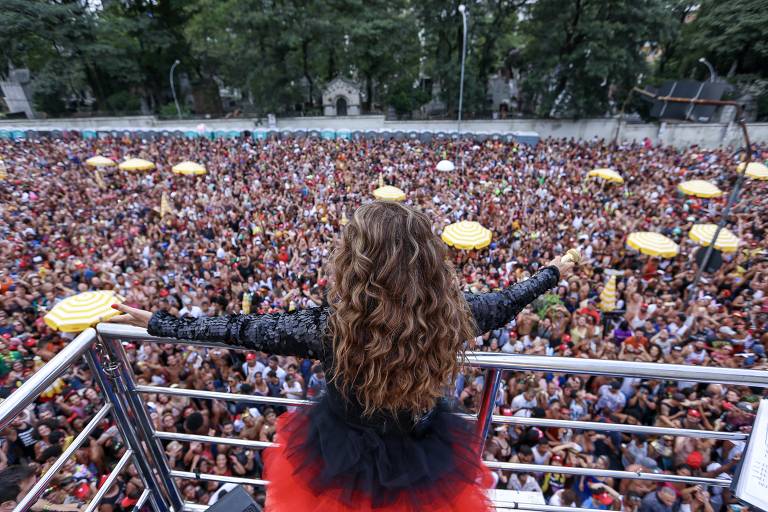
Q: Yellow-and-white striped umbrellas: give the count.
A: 11